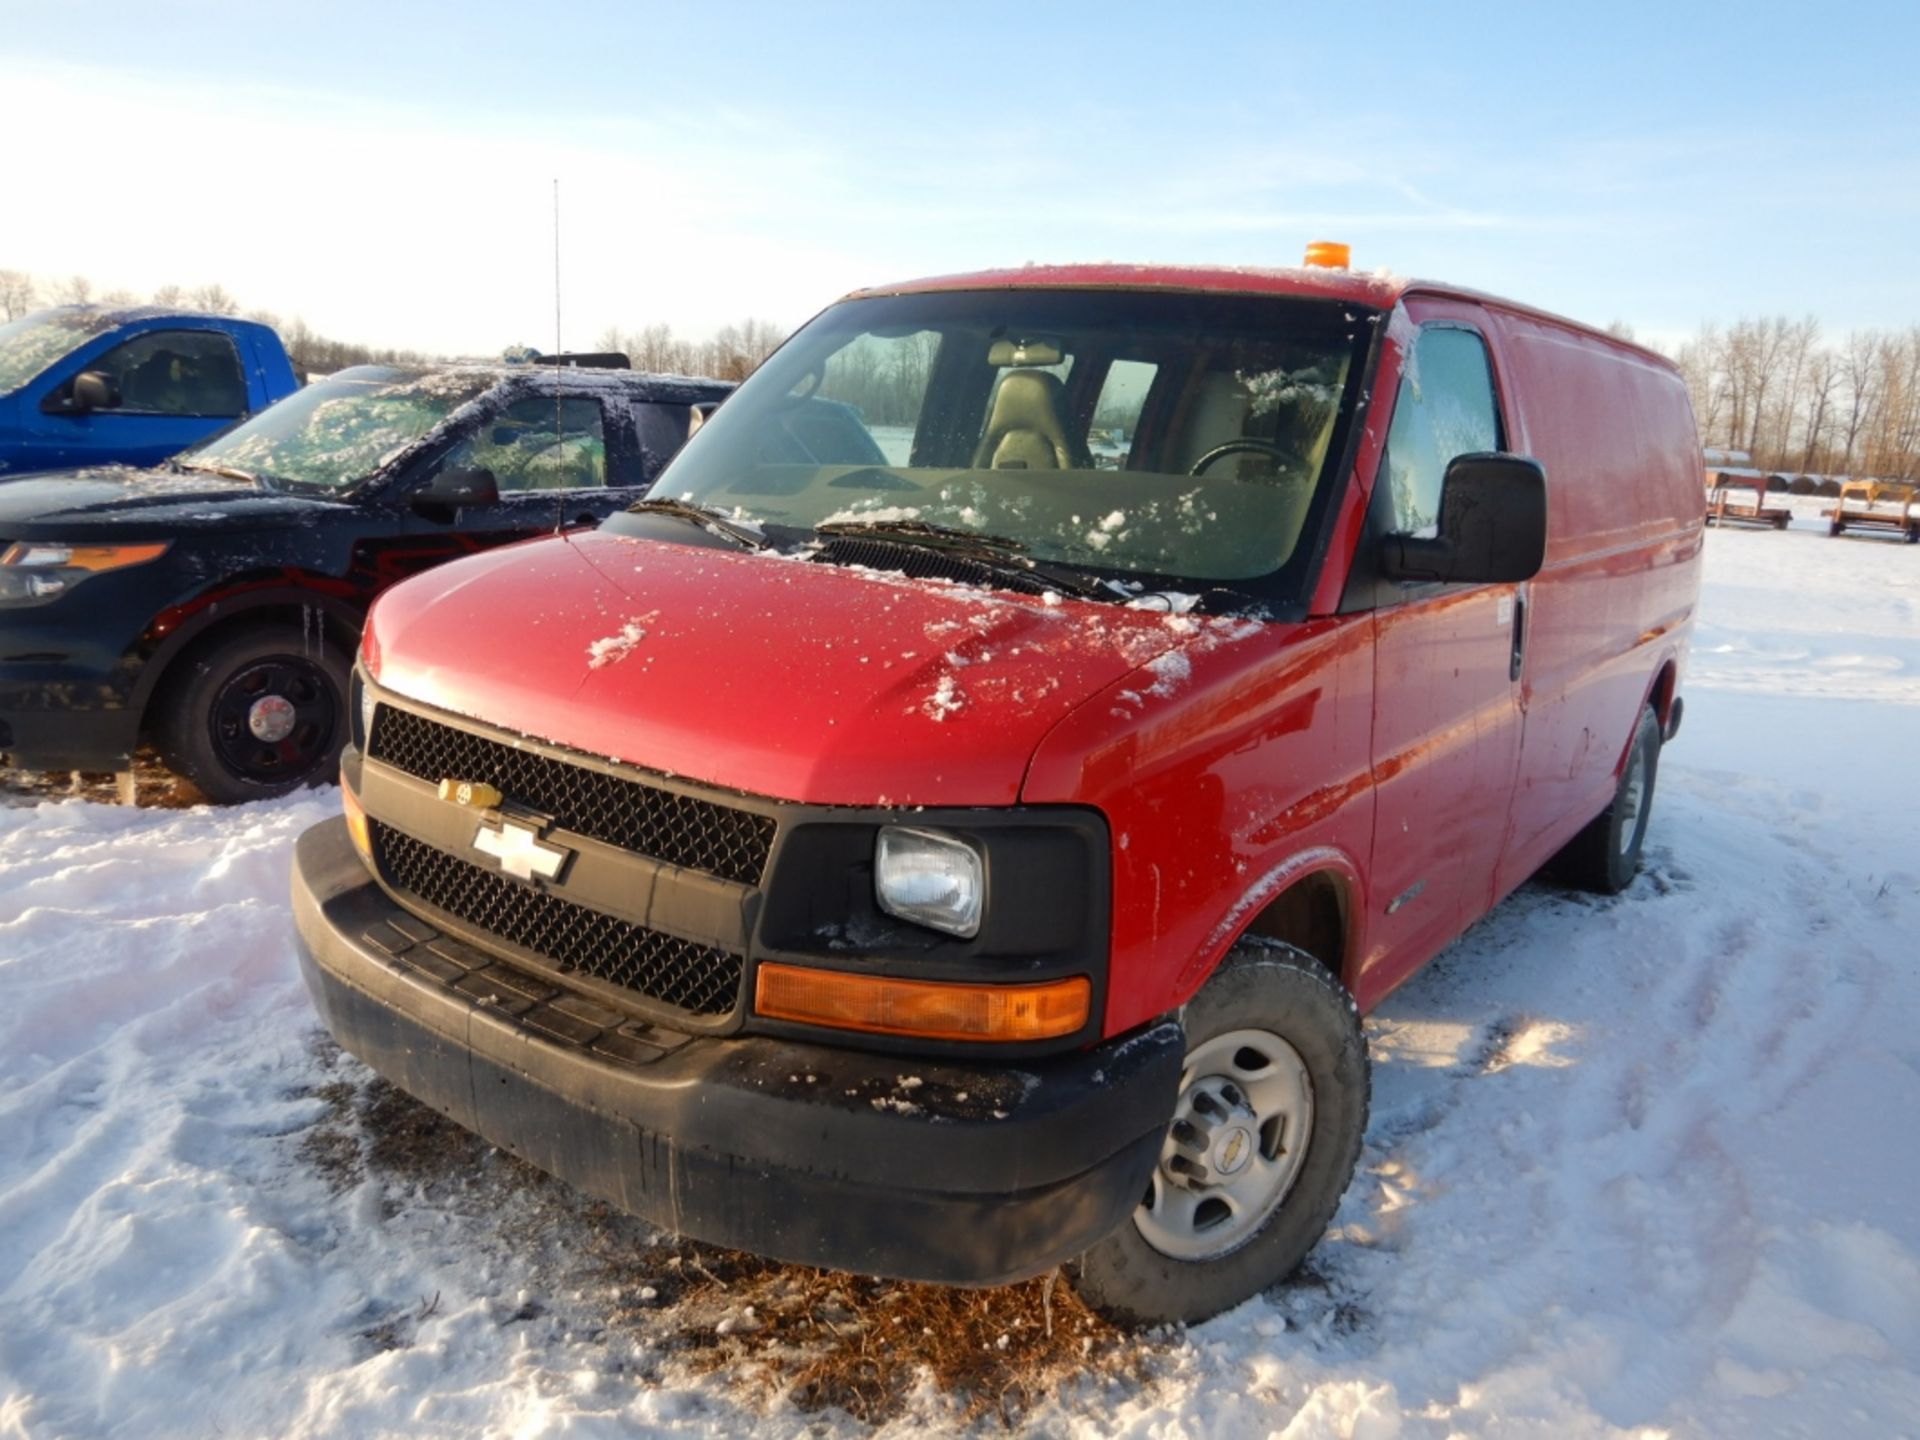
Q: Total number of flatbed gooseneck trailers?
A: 2